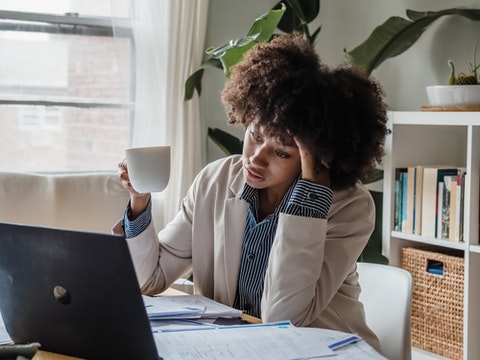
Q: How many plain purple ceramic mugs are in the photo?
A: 0